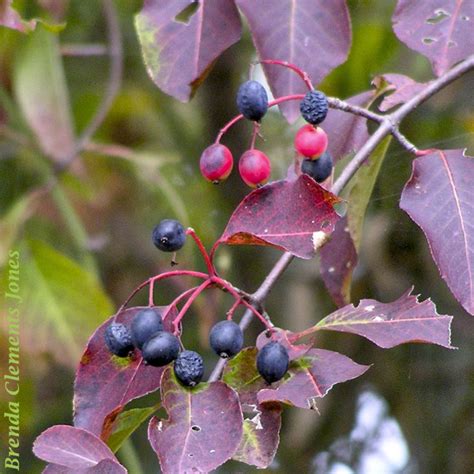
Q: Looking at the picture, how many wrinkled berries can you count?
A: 3